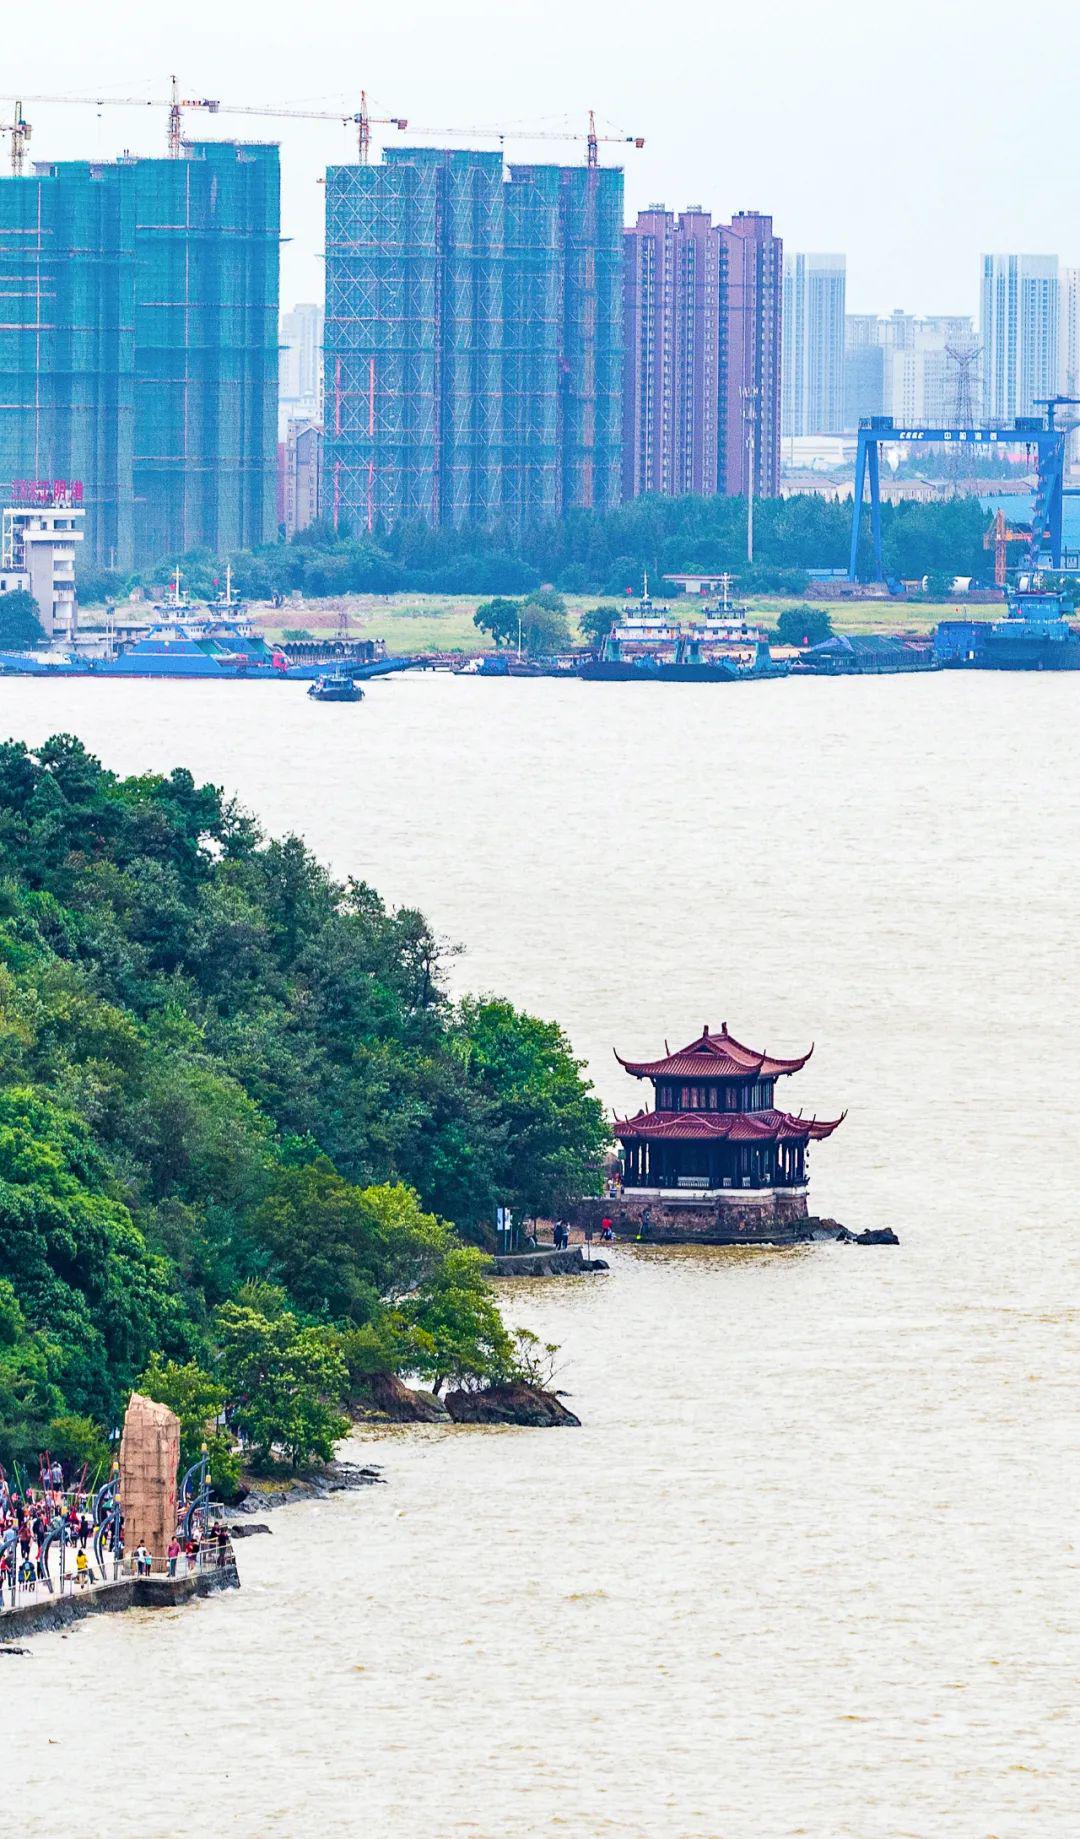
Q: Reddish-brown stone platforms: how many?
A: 1